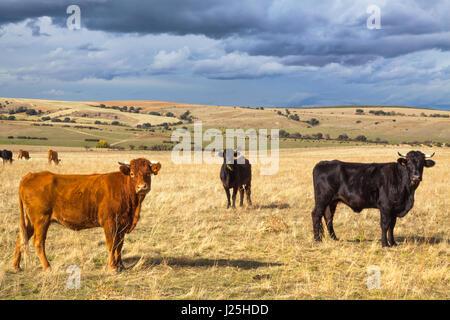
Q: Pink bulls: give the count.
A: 0